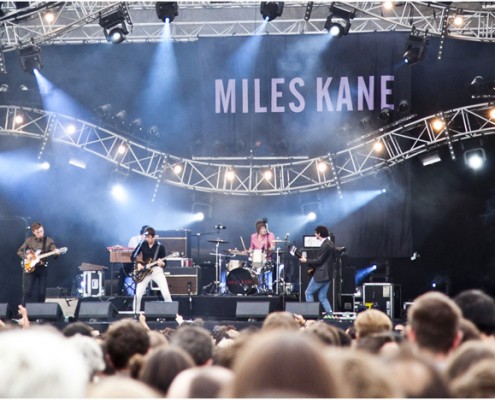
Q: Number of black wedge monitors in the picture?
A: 6